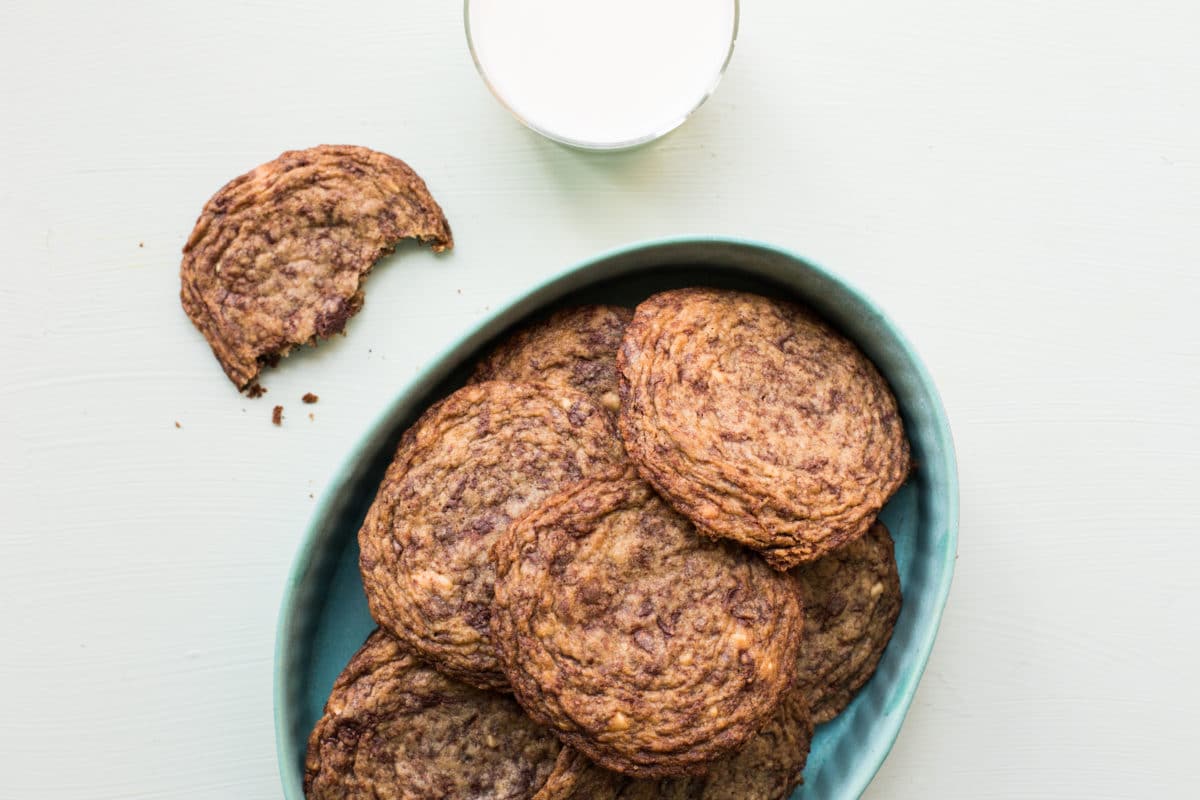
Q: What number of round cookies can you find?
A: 7